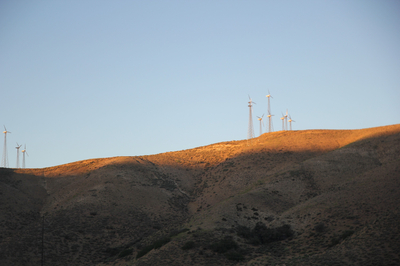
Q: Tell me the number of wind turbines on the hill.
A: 10